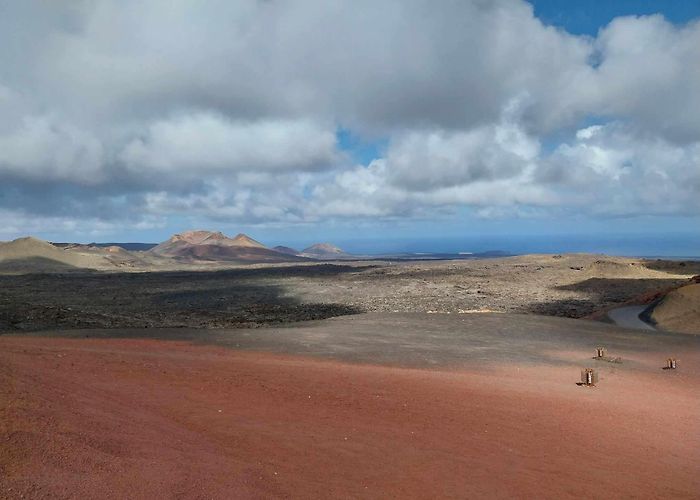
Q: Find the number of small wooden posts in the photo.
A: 3